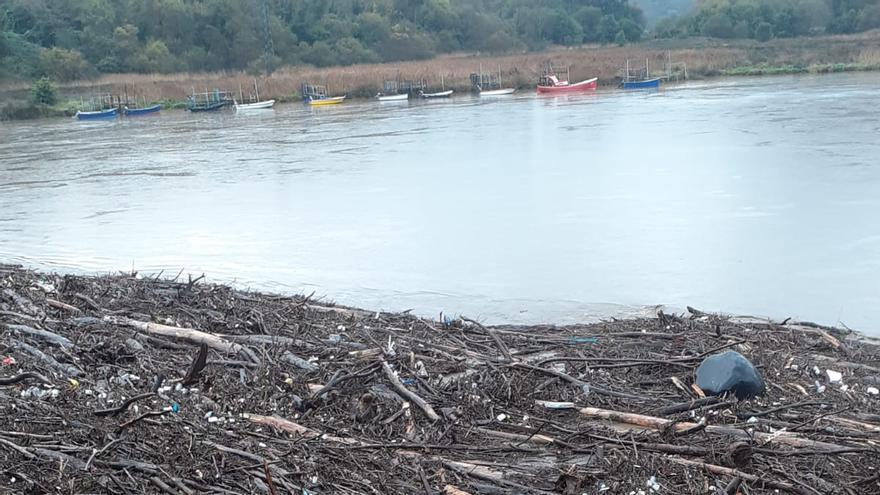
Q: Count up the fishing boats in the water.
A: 10